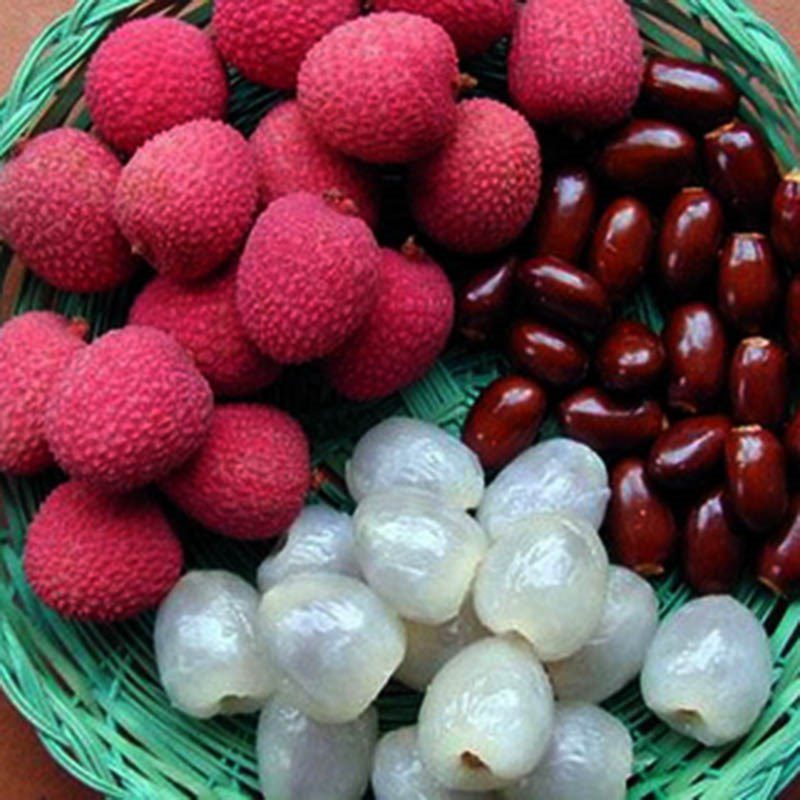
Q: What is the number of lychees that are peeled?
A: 14